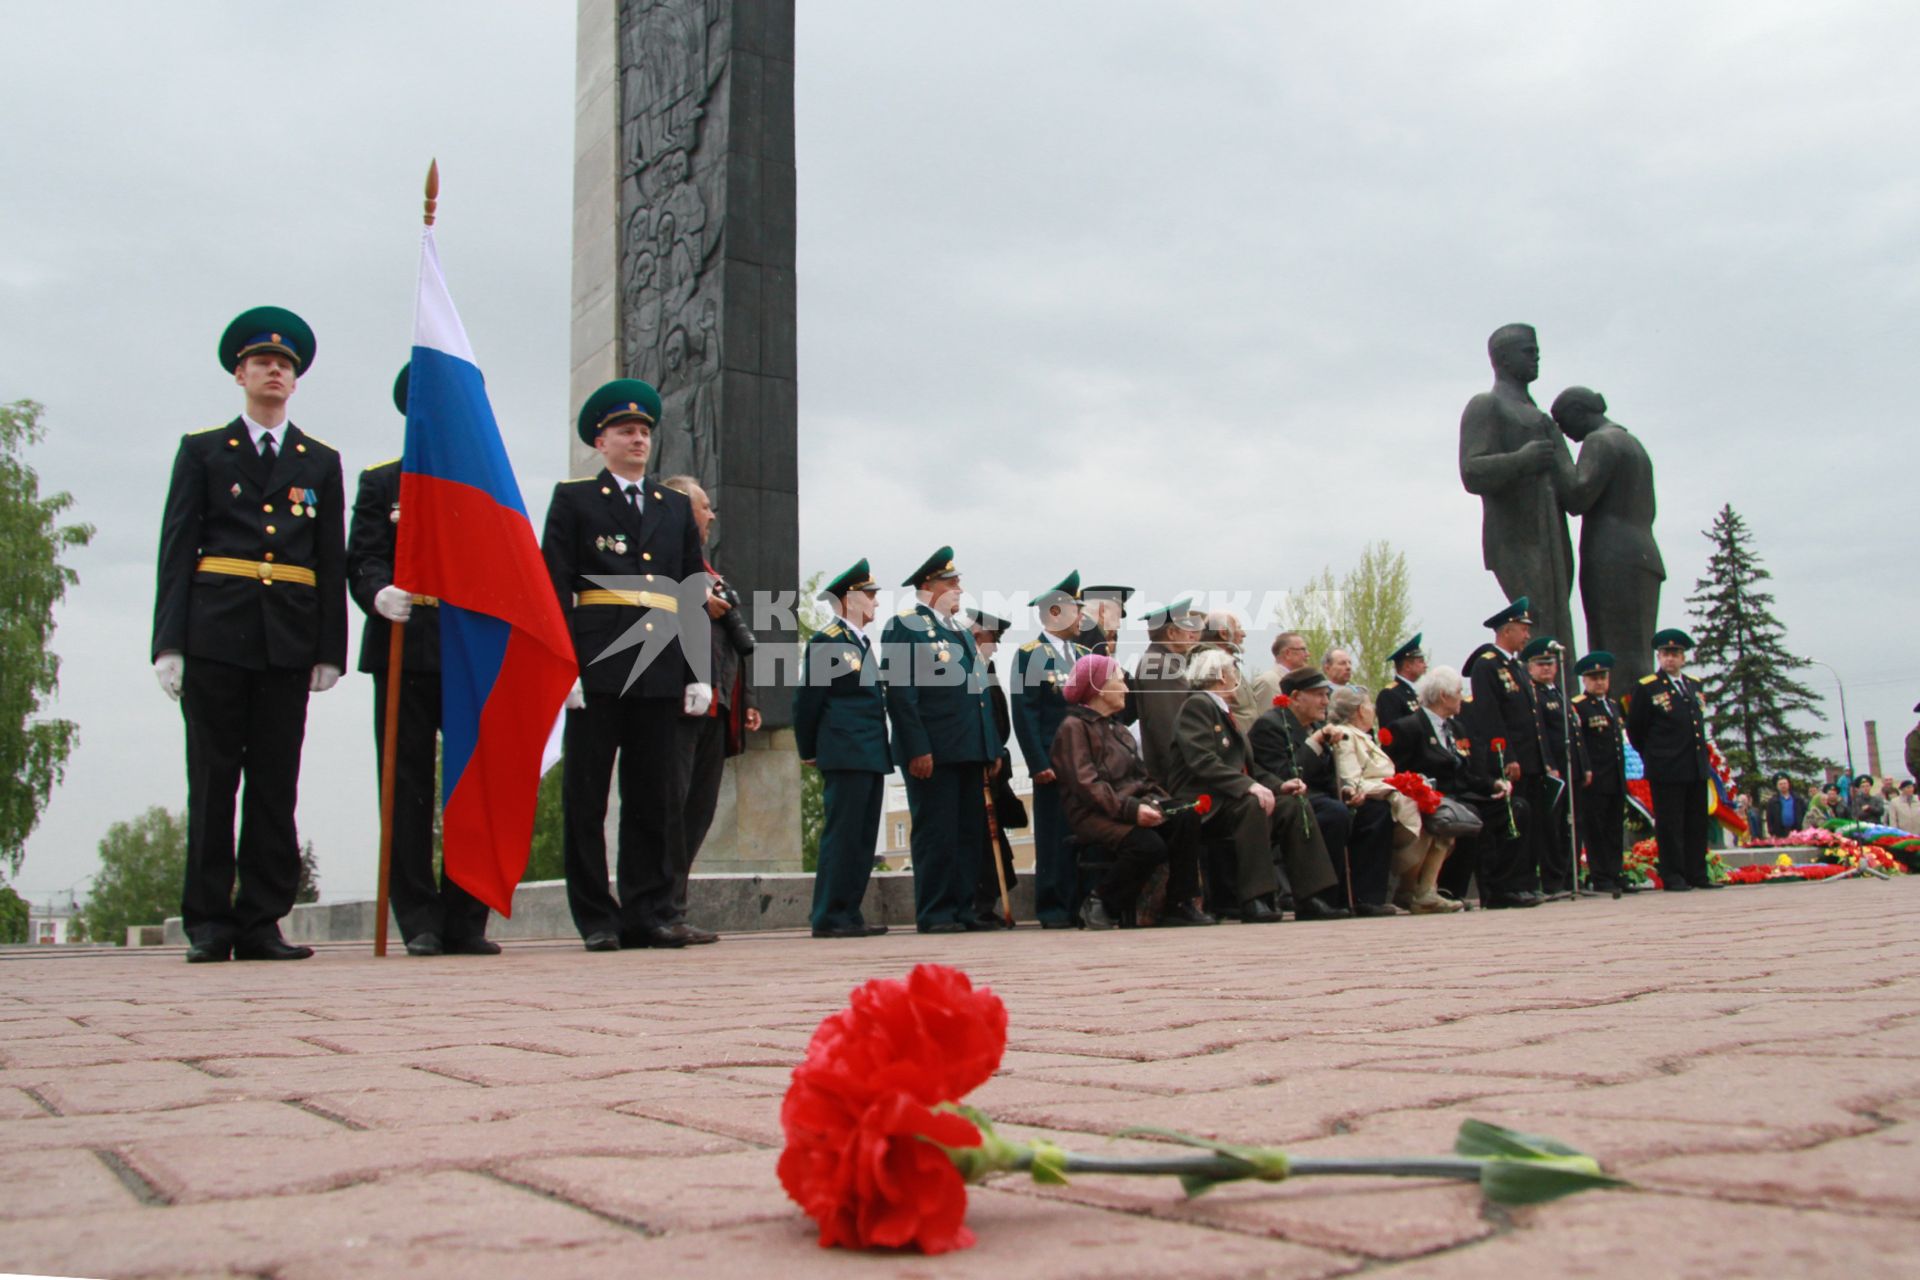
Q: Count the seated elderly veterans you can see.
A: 5